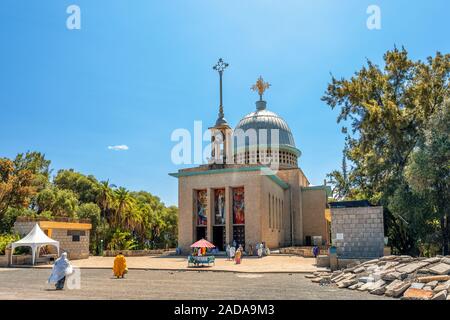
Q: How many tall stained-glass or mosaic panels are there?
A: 3